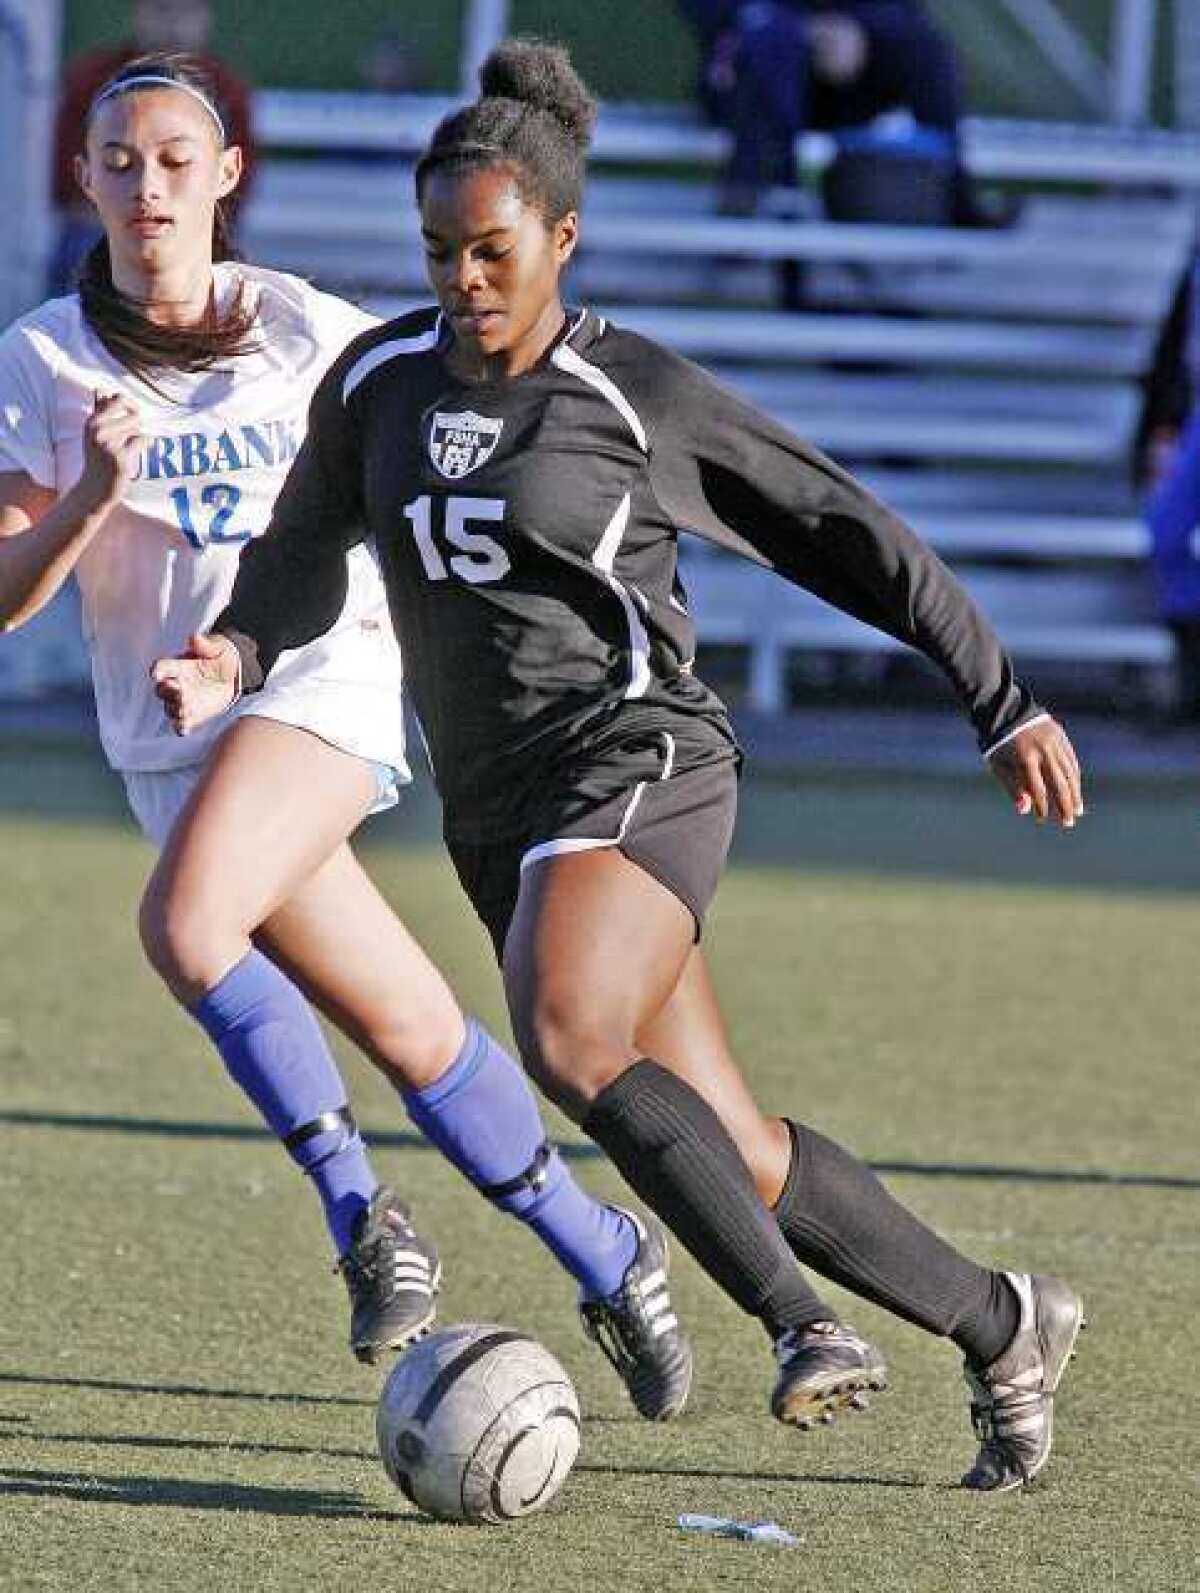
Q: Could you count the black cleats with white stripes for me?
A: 2